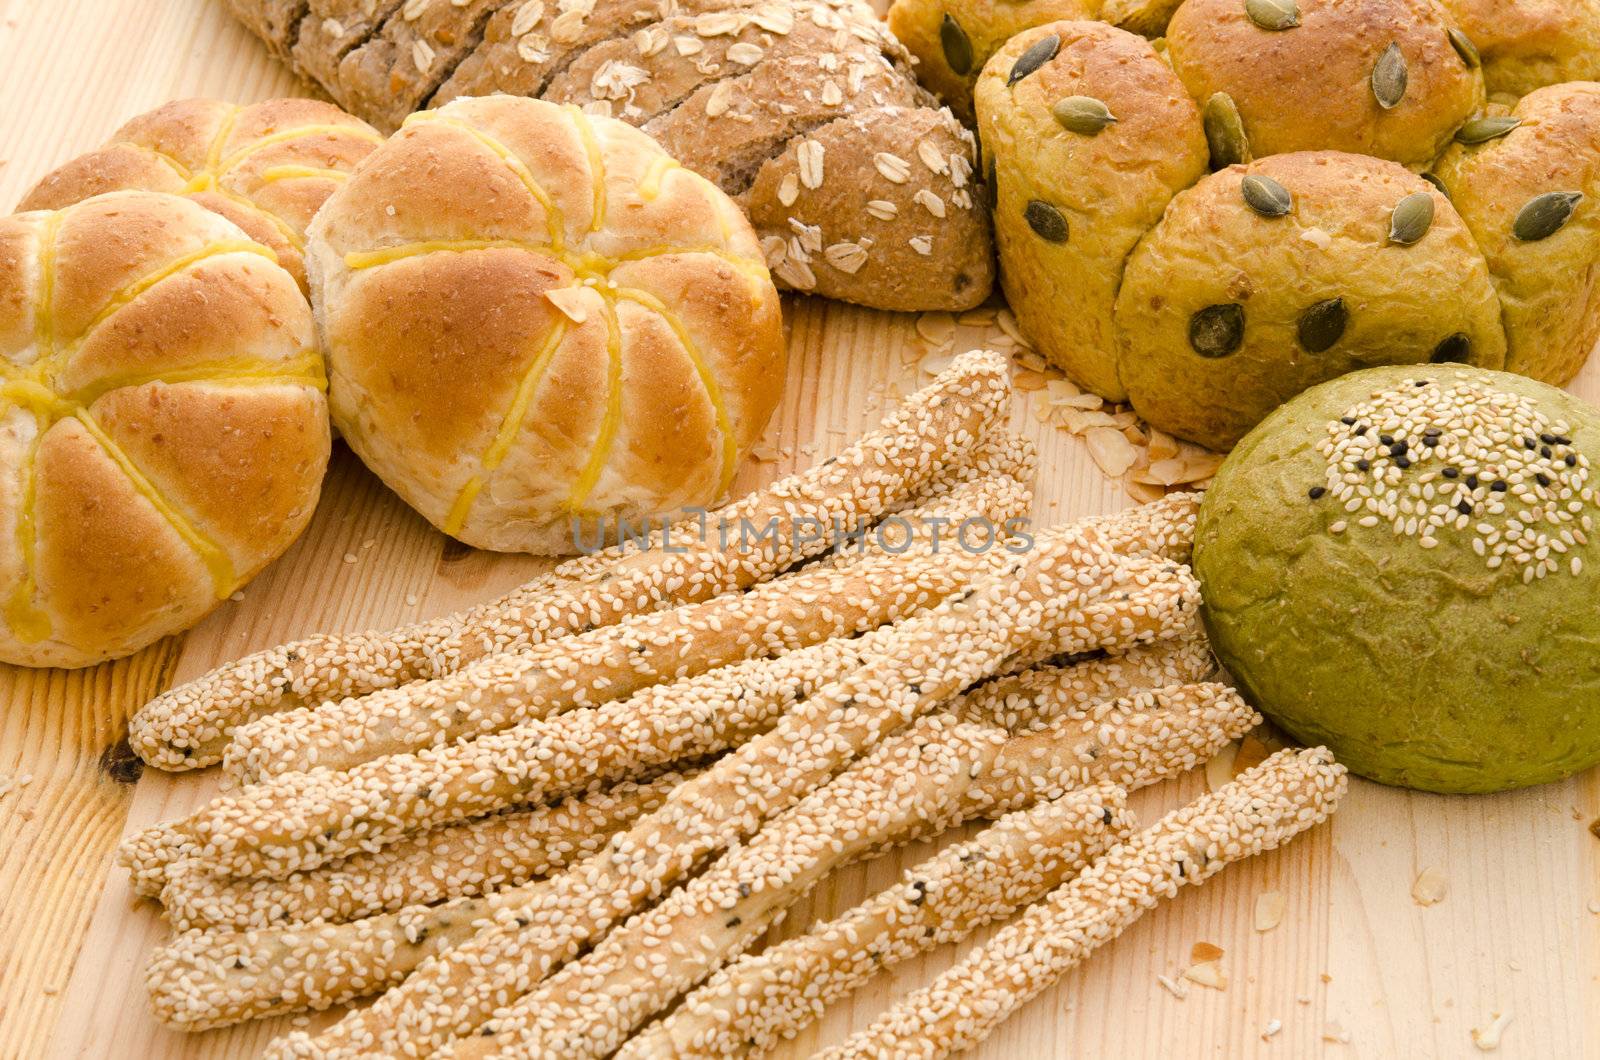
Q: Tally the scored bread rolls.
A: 3